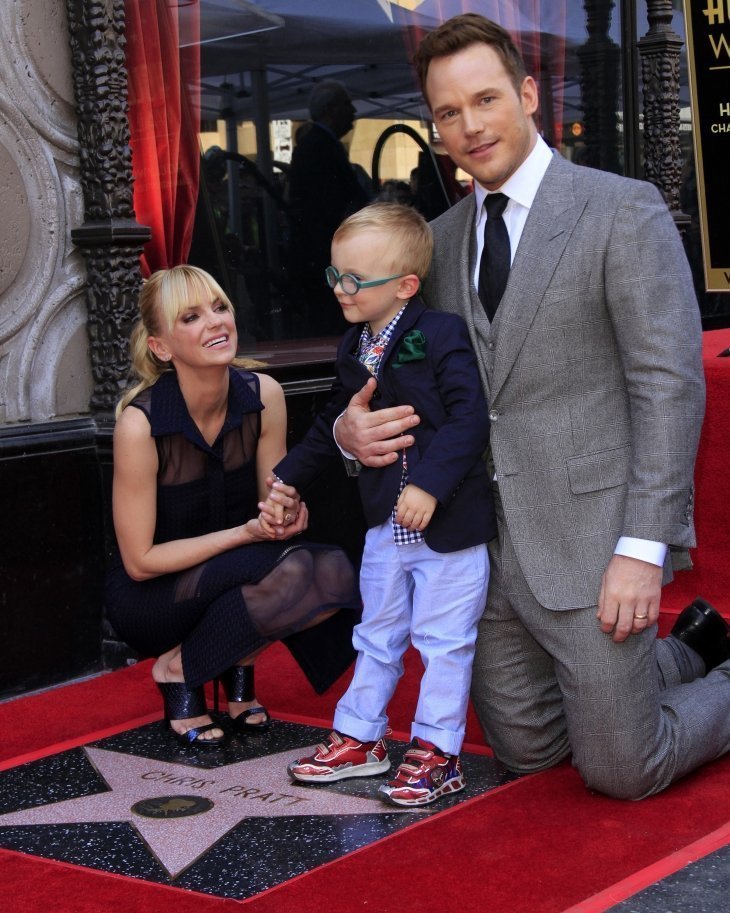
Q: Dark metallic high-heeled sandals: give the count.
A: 2